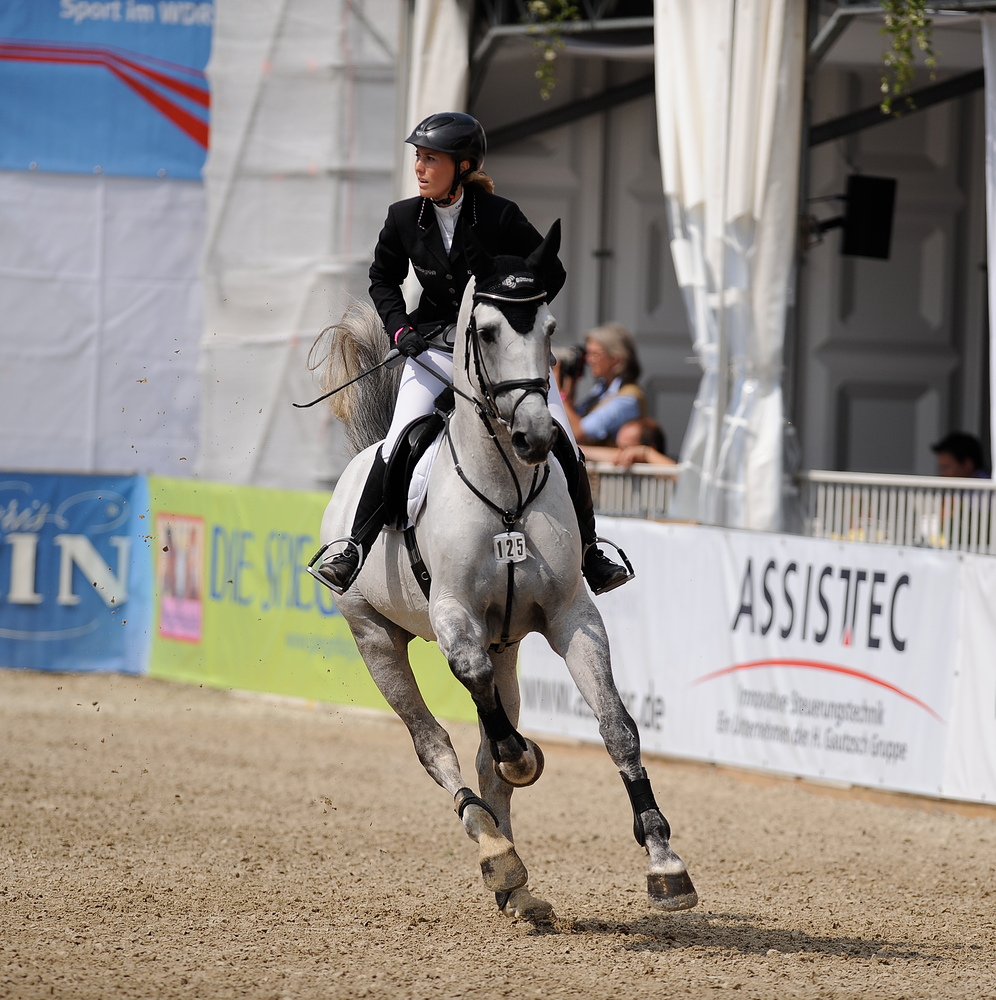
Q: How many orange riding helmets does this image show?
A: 0